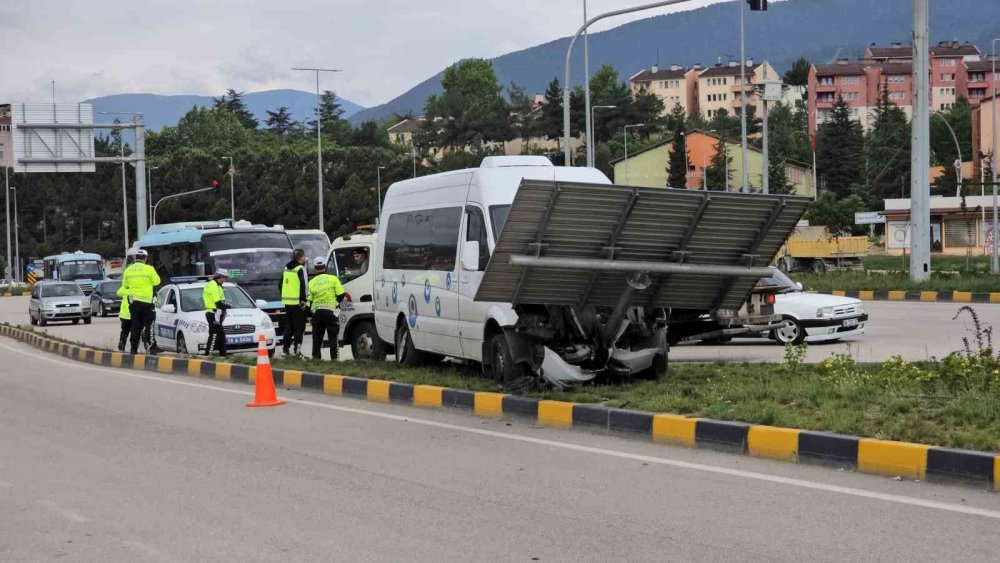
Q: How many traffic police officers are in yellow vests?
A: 5